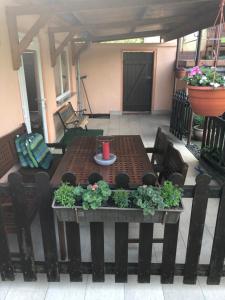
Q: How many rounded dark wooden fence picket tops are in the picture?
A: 8